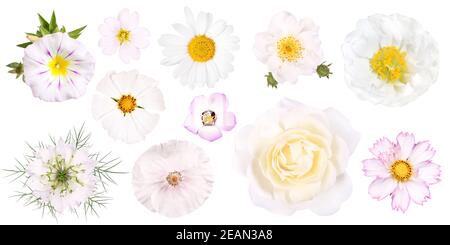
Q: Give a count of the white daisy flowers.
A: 1